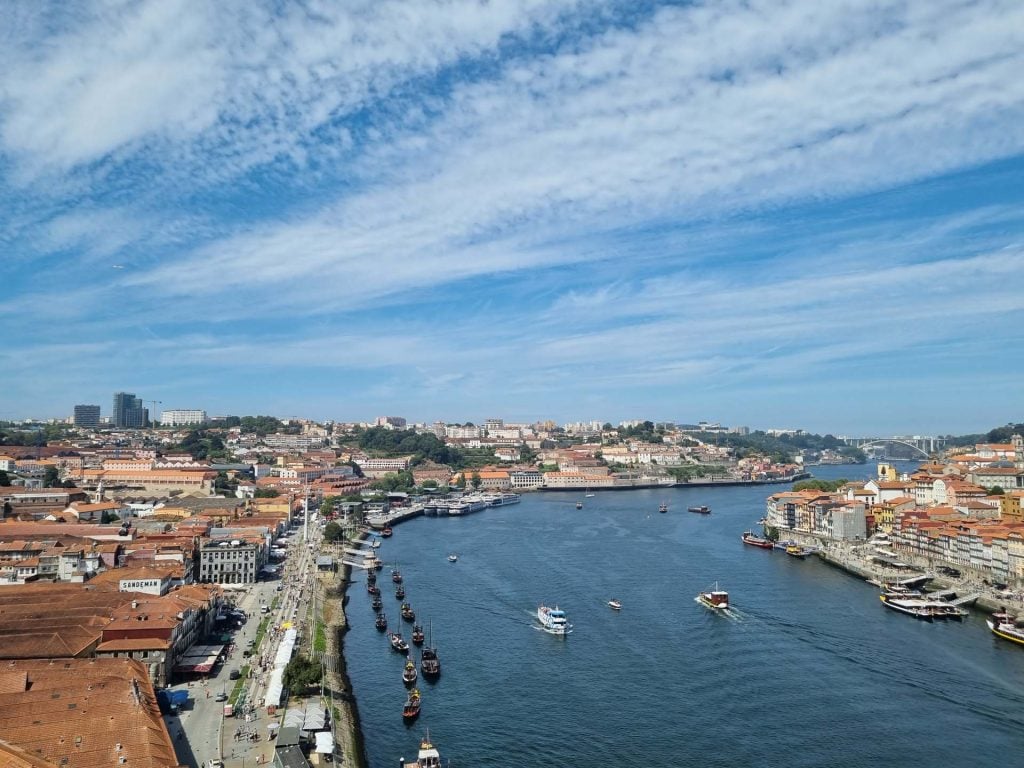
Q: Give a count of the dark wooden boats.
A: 12